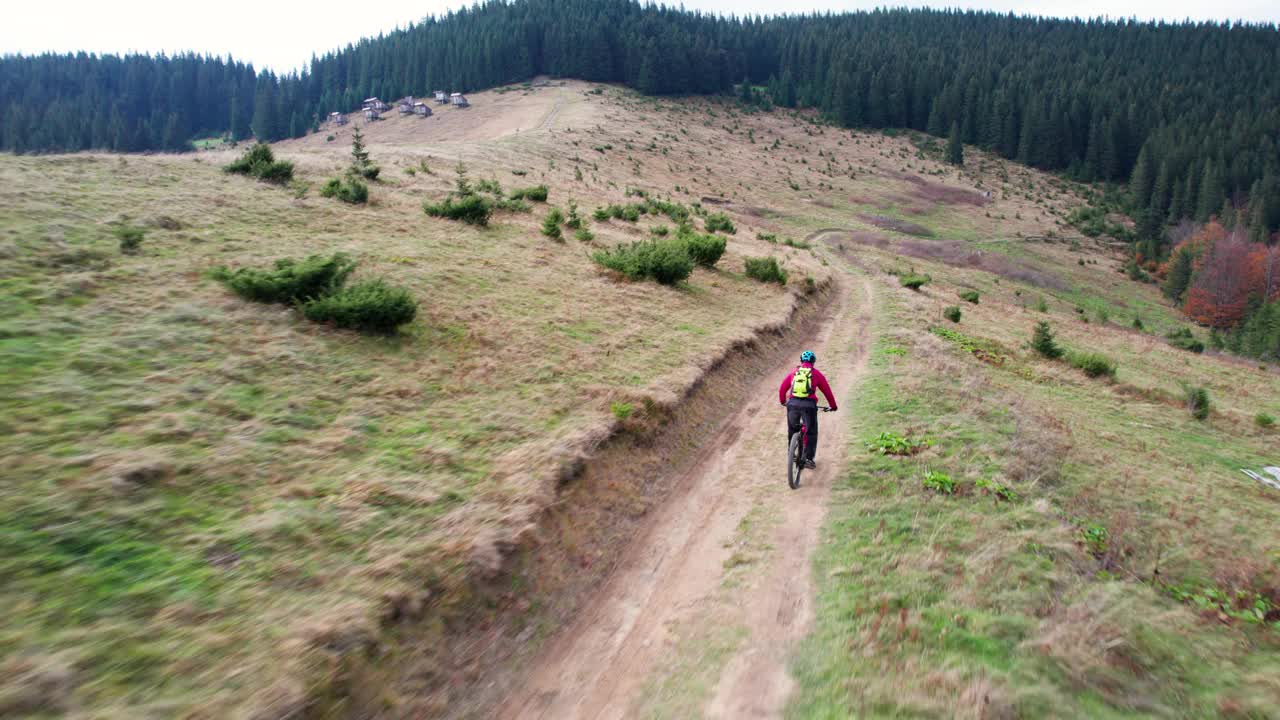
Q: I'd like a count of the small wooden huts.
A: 7